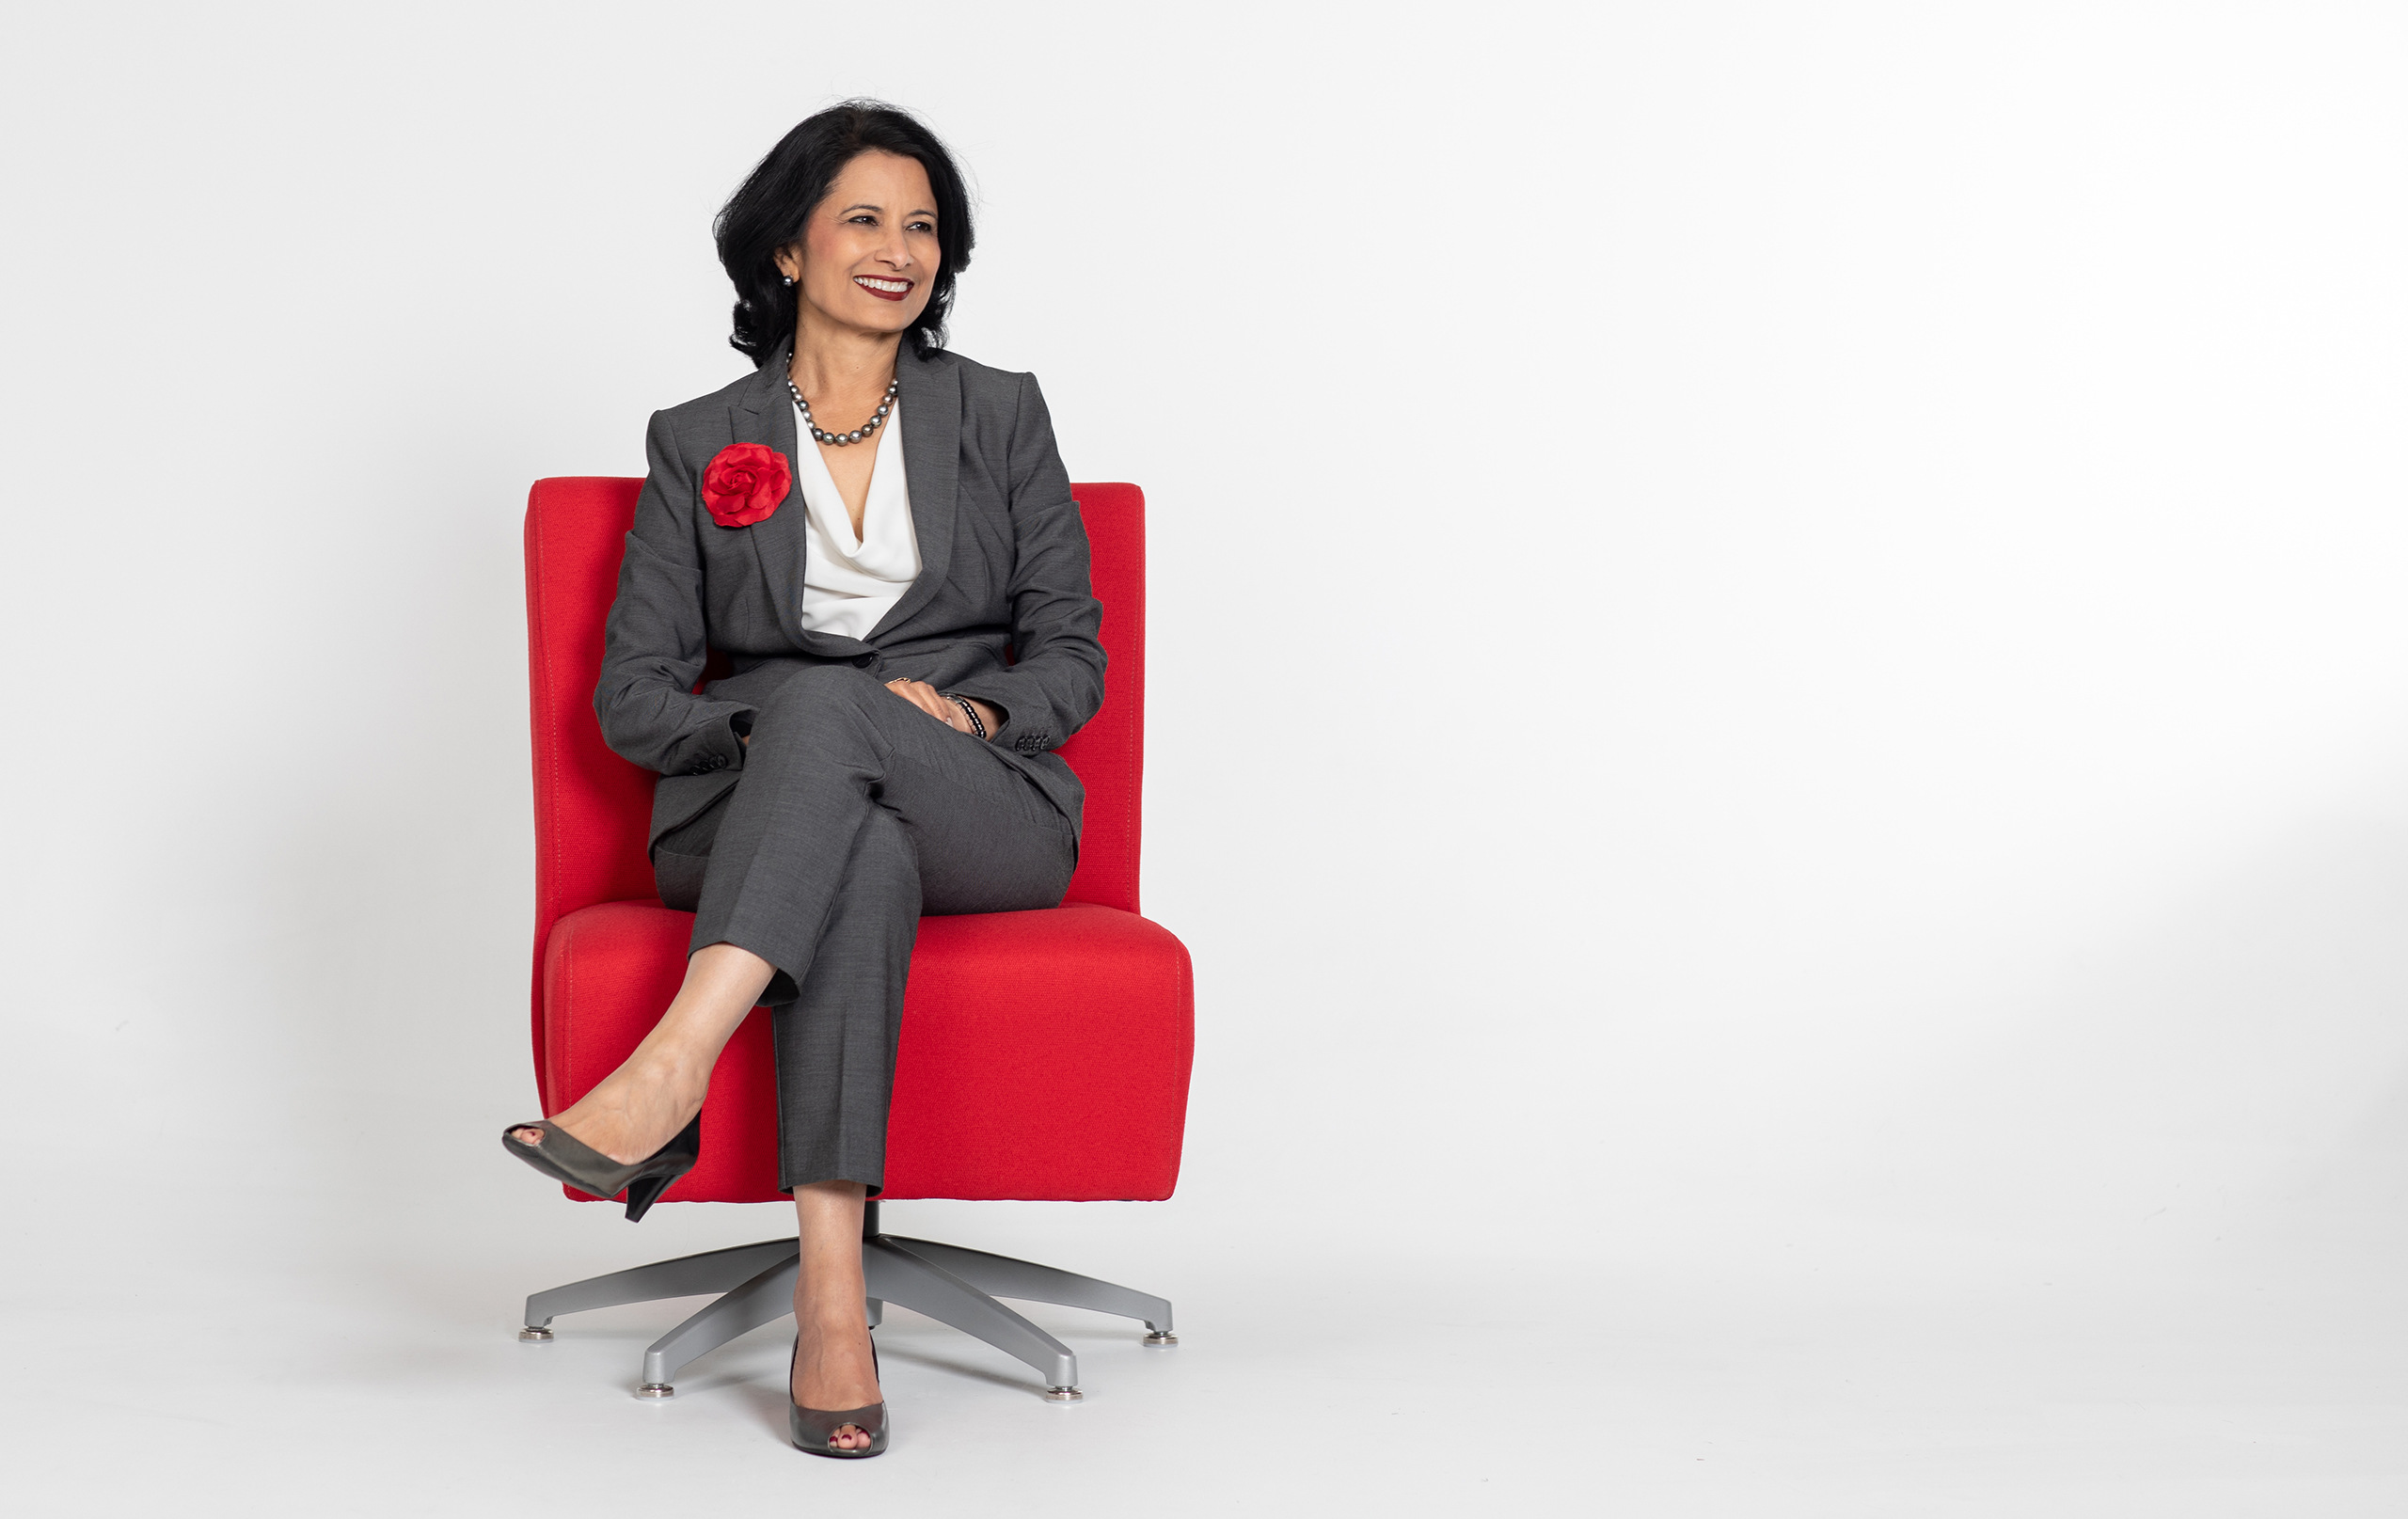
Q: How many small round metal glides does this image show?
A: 4